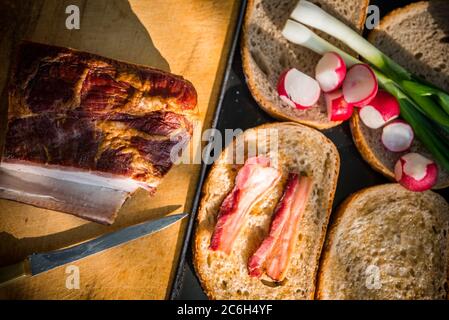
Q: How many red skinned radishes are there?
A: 7